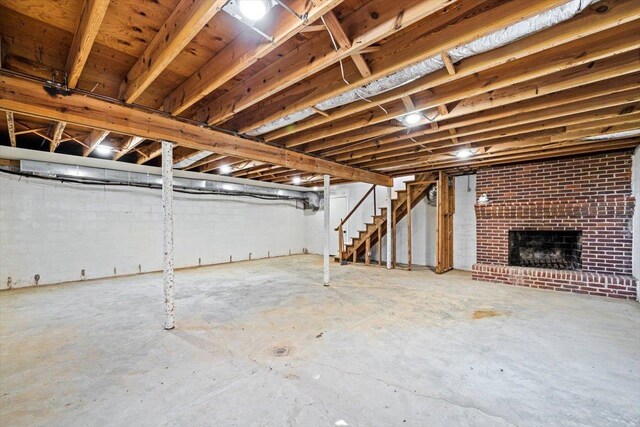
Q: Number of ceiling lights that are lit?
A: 6